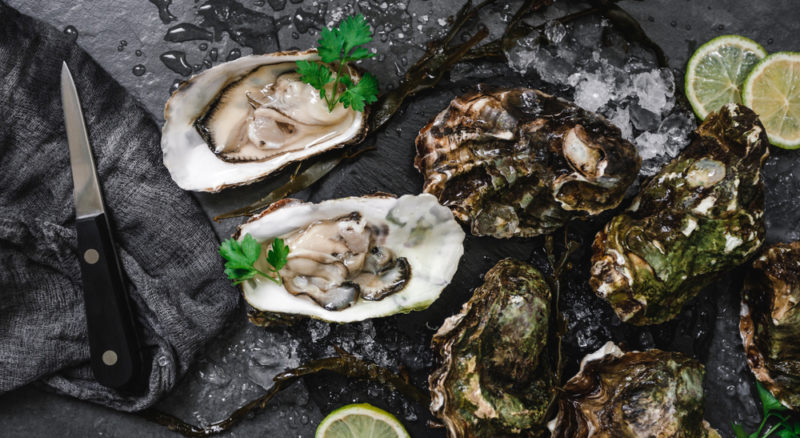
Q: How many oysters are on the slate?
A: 7